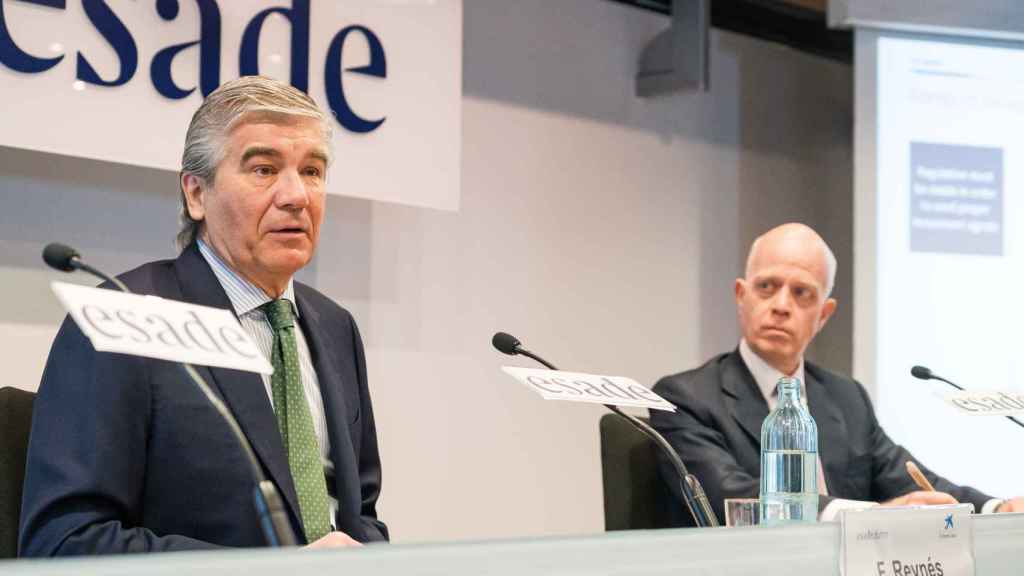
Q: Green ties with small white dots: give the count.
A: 1